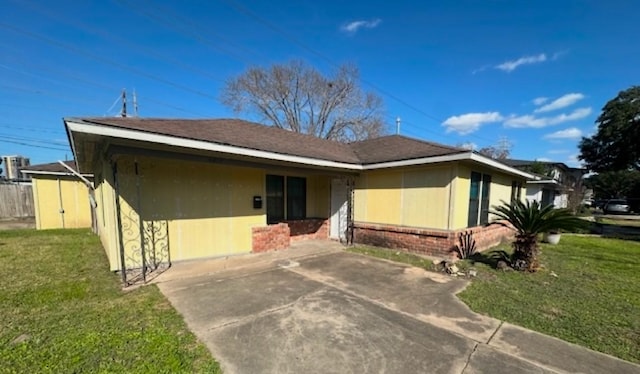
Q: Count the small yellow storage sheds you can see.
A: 1